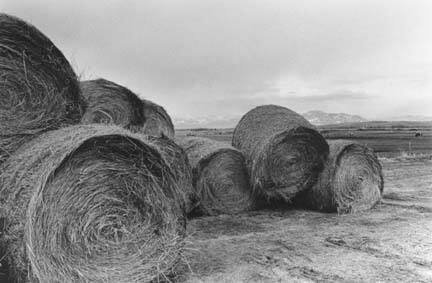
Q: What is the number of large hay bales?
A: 8